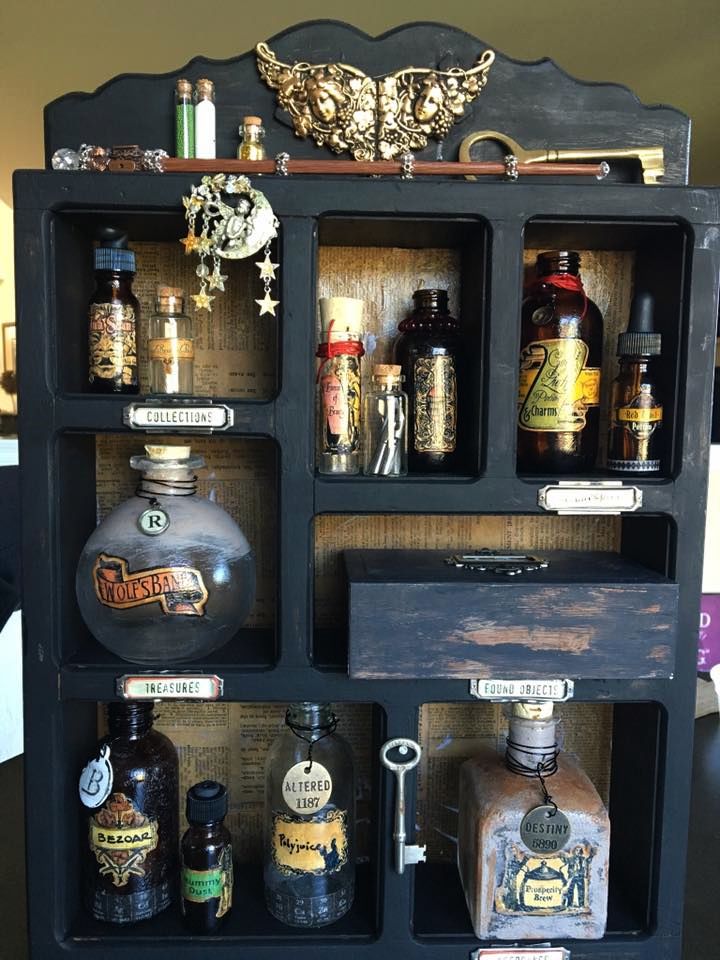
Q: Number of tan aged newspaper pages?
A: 7